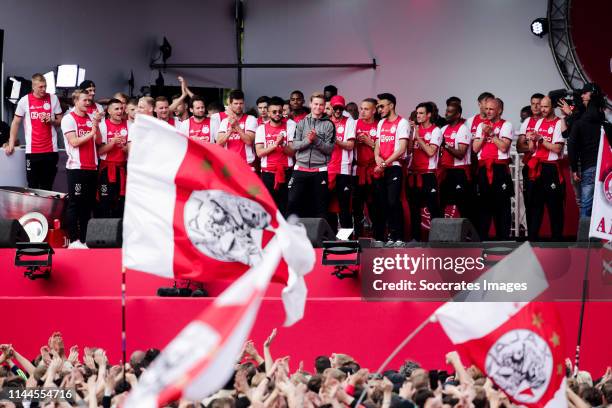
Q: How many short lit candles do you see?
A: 0